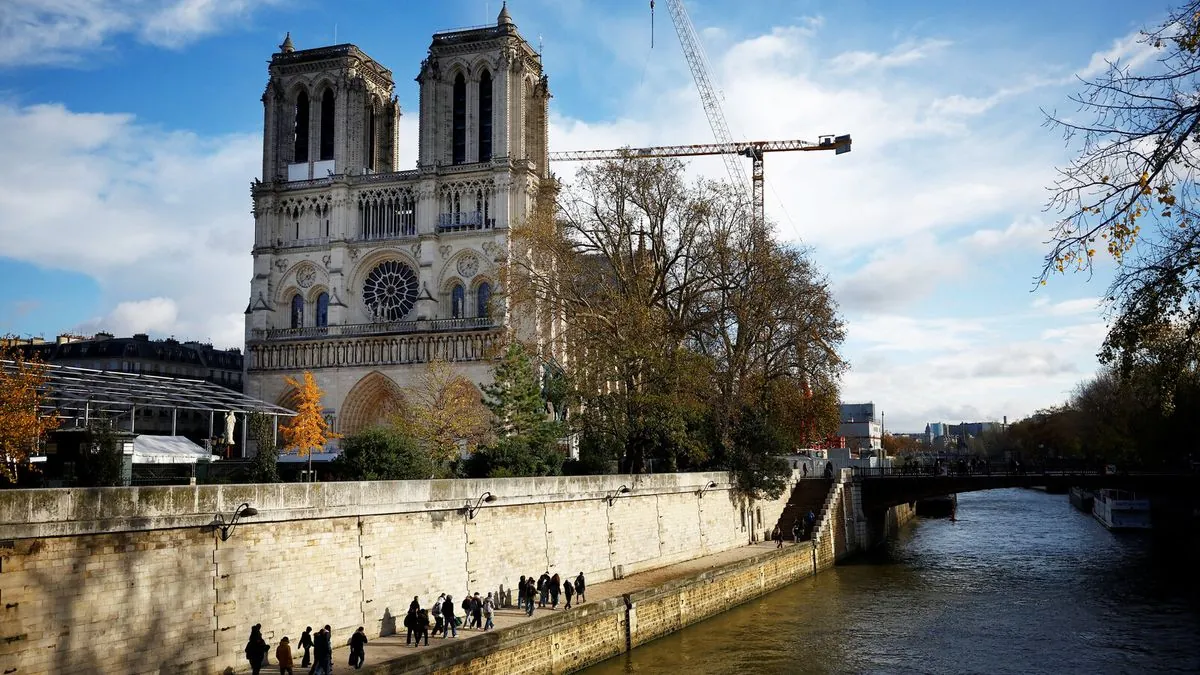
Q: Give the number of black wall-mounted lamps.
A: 4